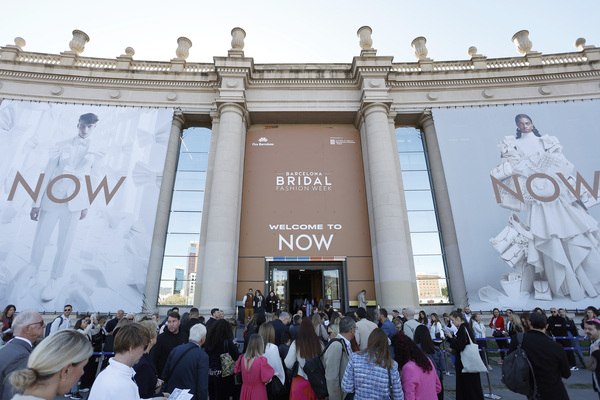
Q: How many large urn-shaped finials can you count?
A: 6